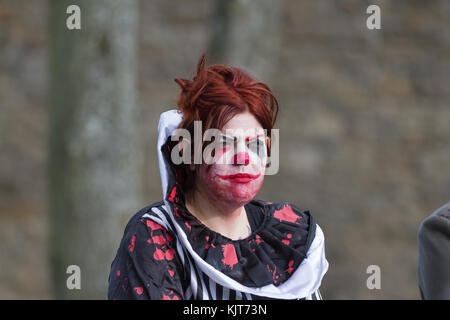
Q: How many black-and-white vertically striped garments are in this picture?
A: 1